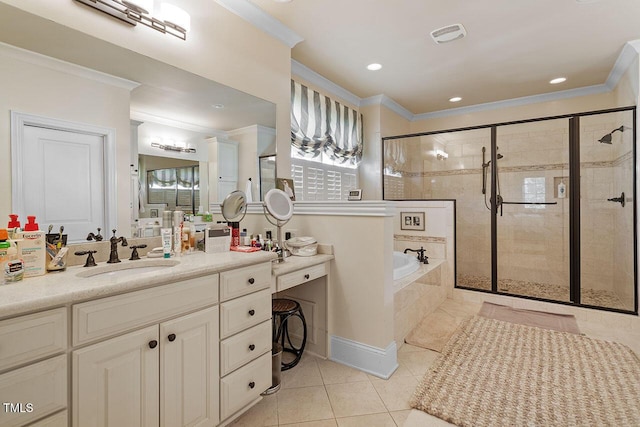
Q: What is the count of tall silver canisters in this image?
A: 2